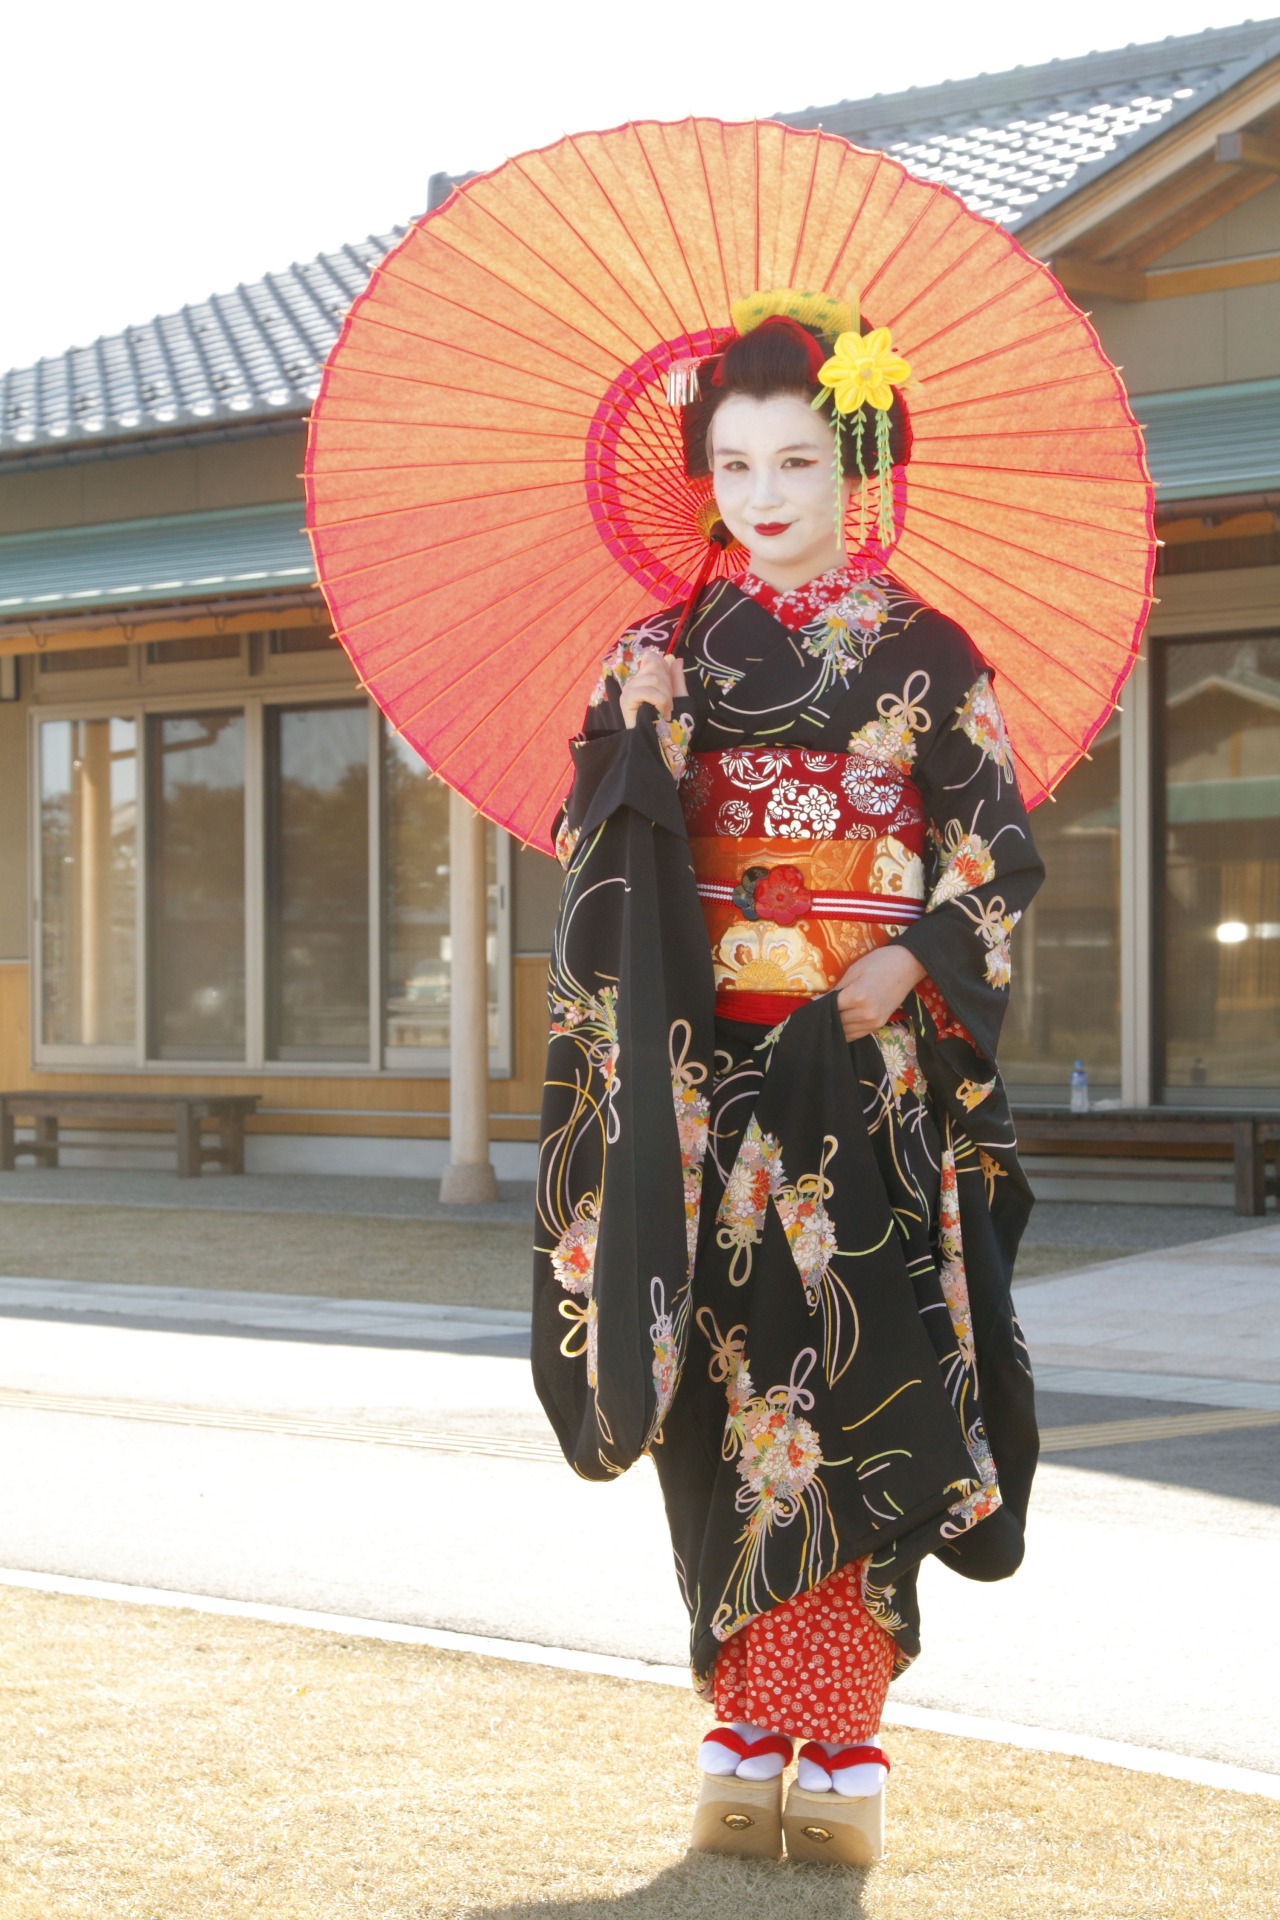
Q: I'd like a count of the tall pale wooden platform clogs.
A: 2